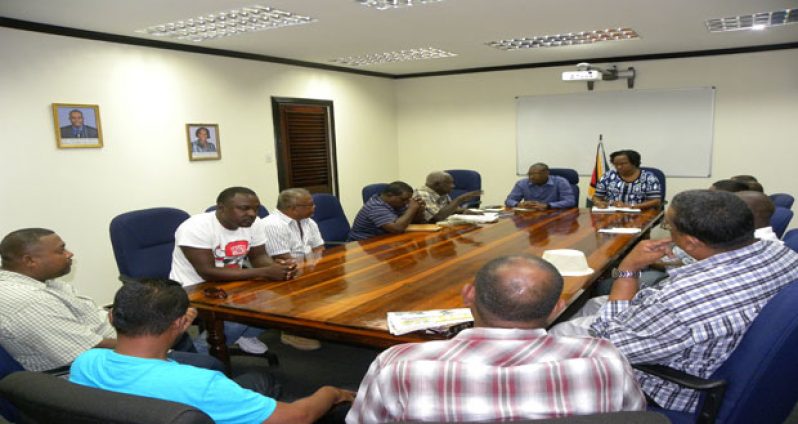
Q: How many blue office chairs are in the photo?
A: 12